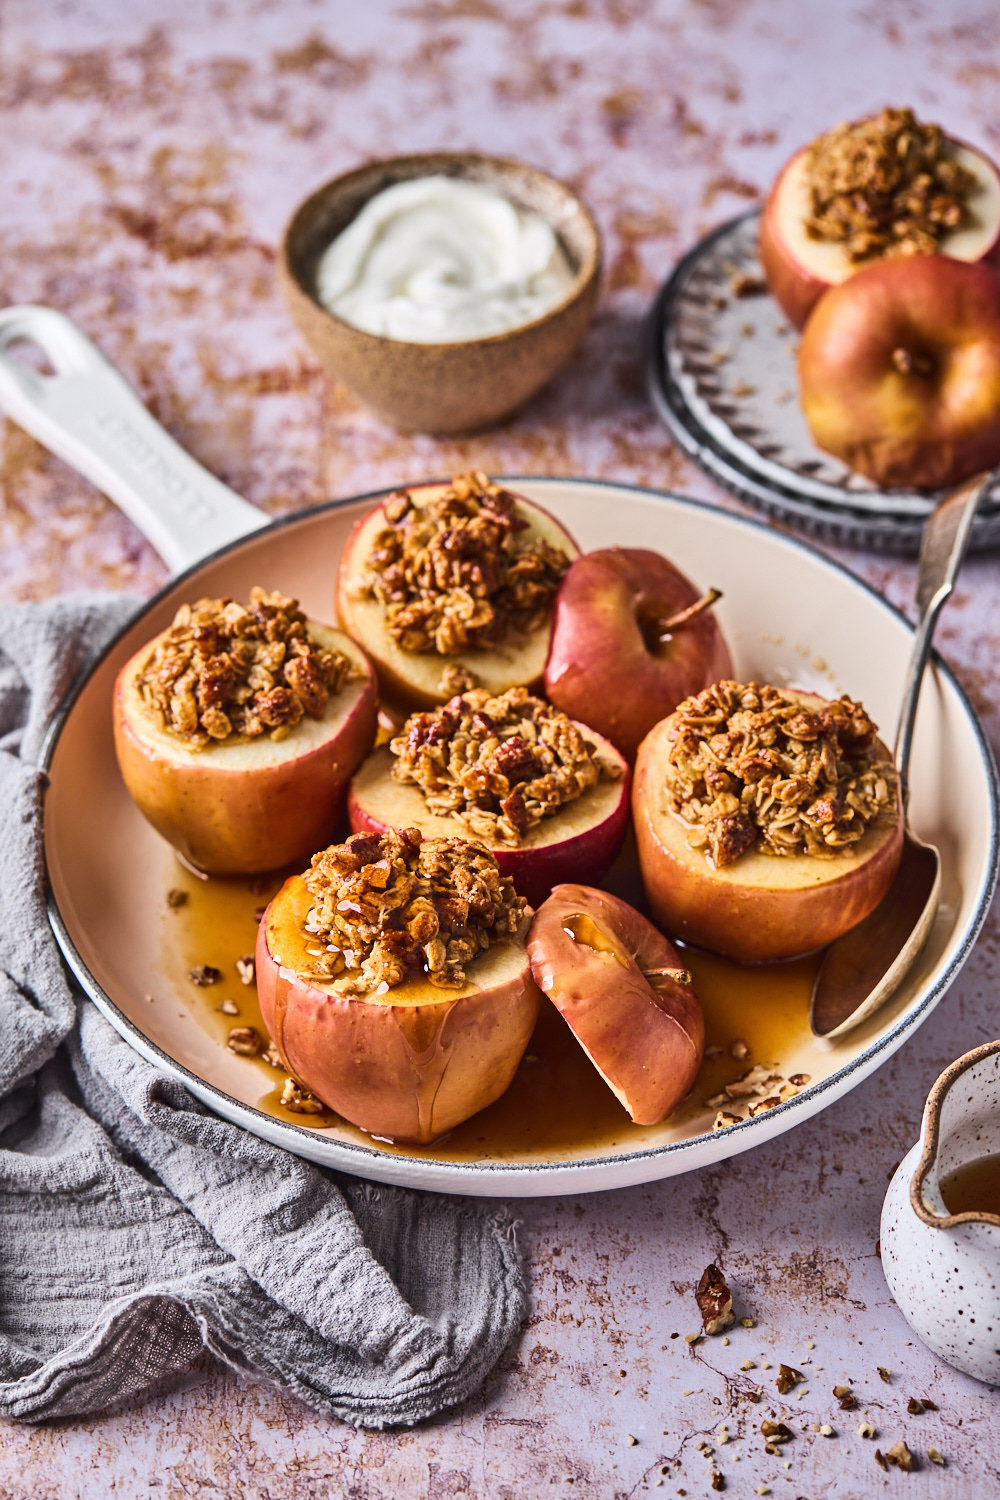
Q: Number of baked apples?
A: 6